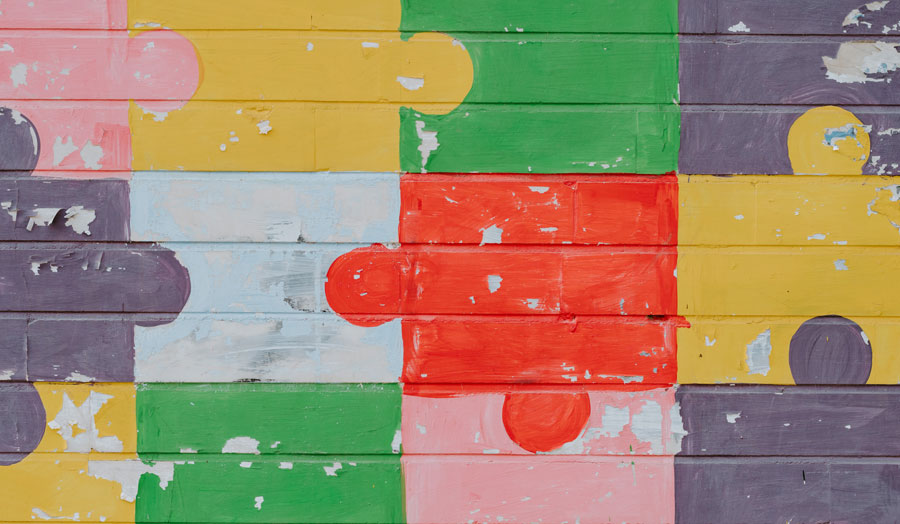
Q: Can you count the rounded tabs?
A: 9